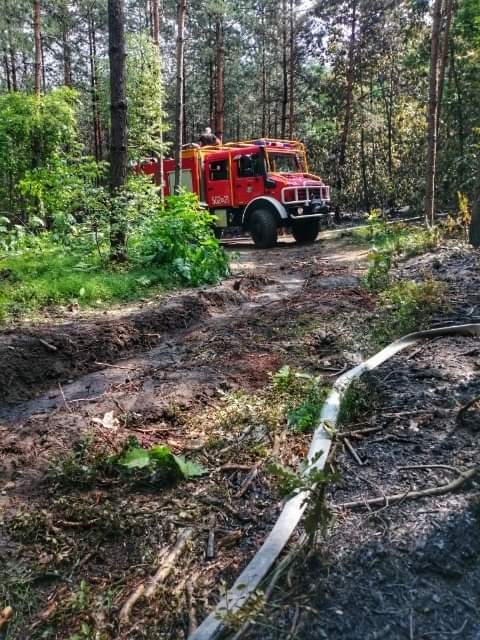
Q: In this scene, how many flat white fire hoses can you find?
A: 1